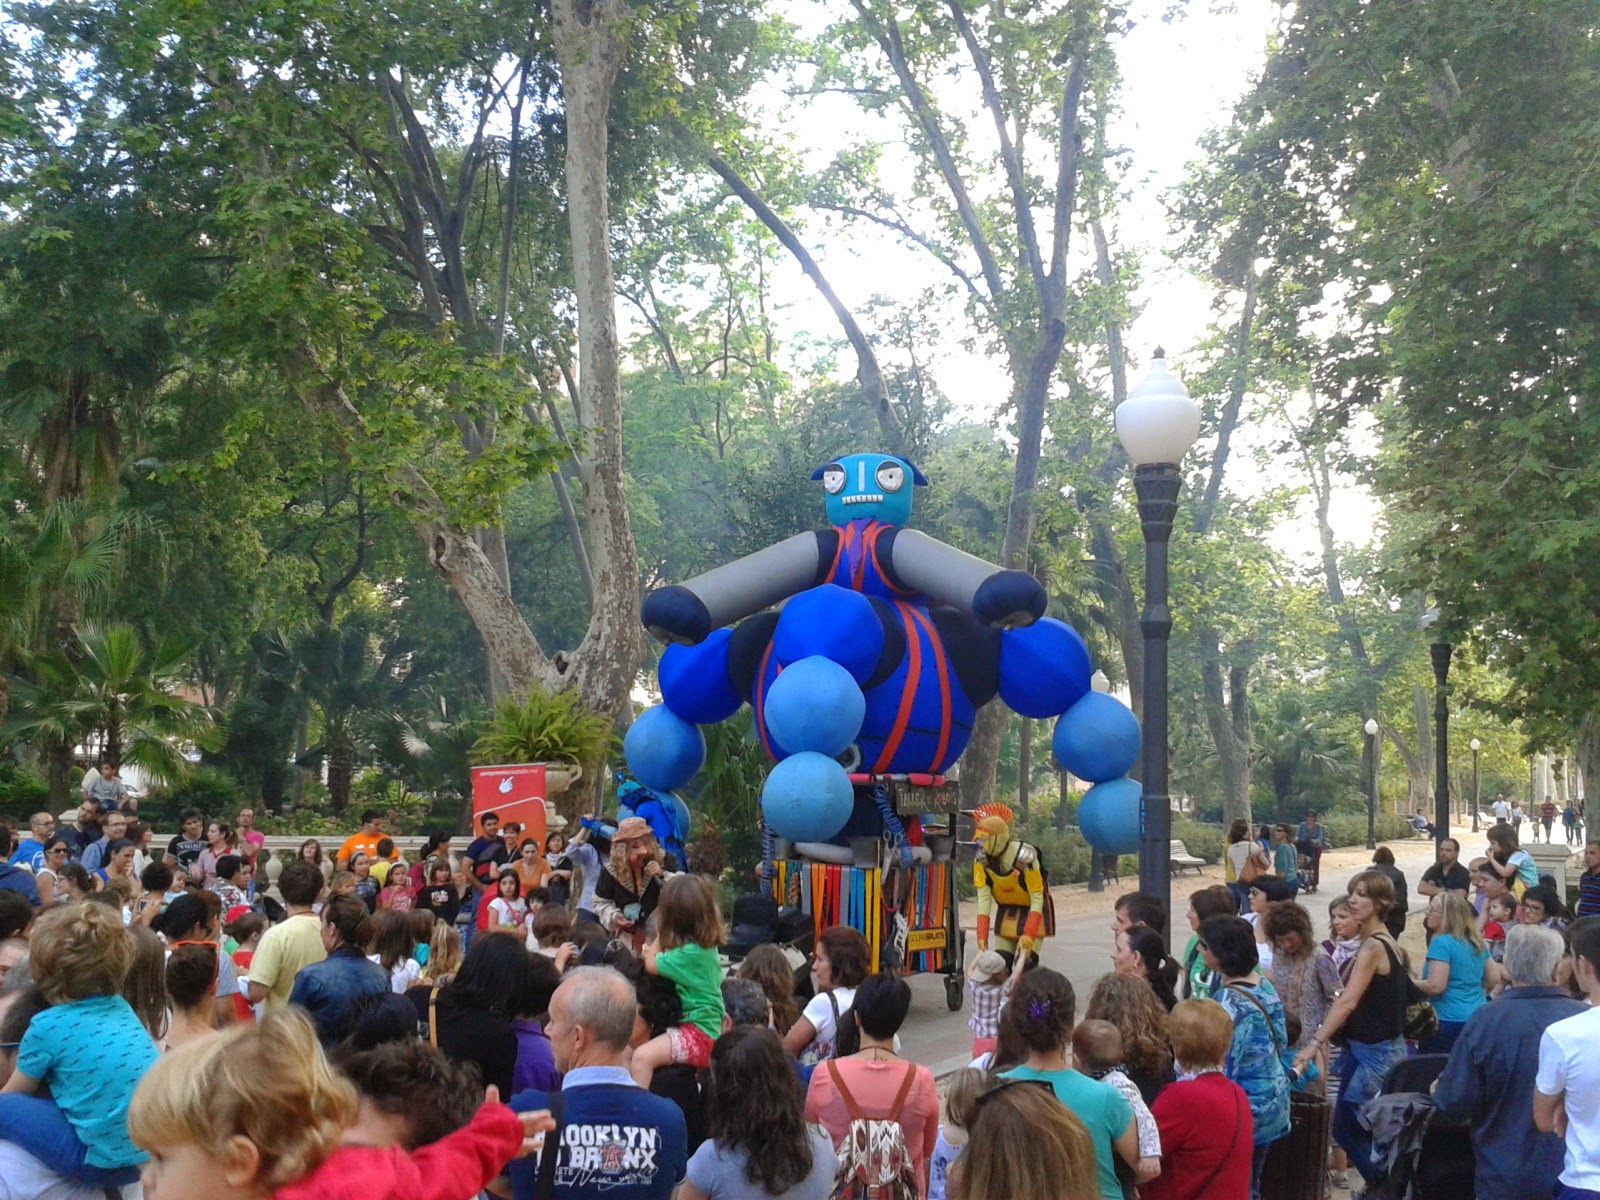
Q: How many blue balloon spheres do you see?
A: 9